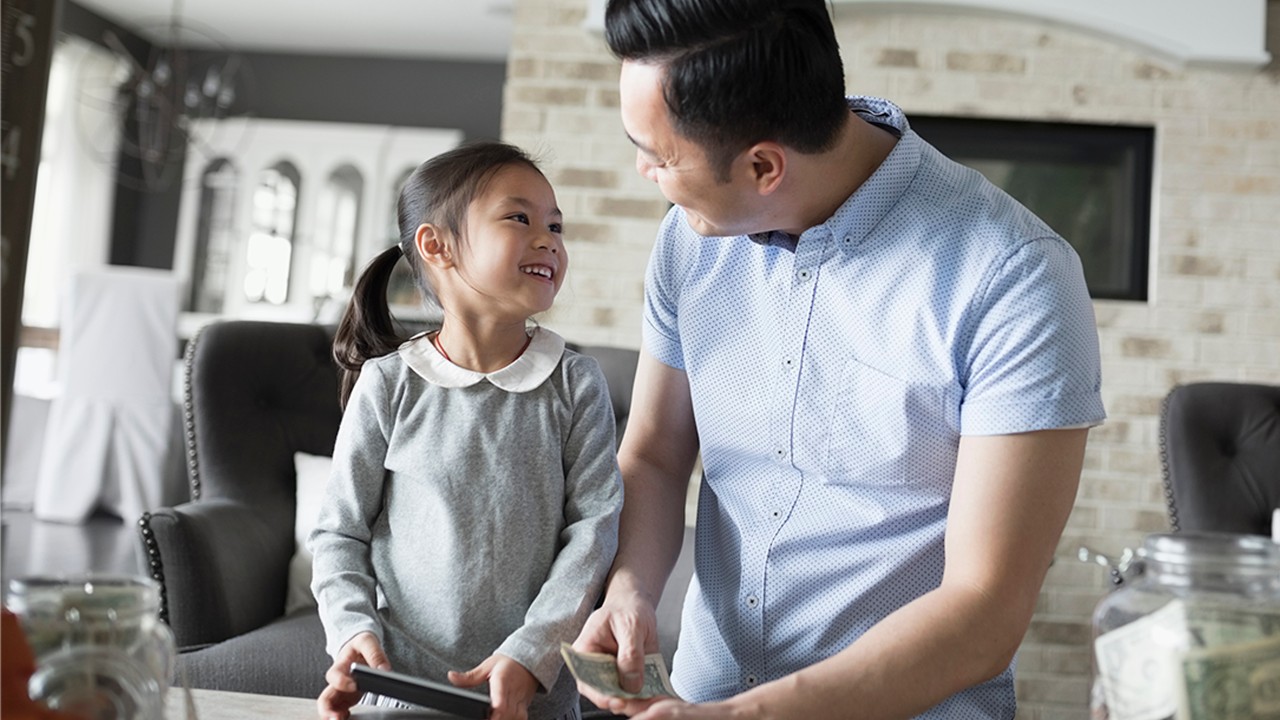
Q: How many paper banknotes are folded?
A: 1